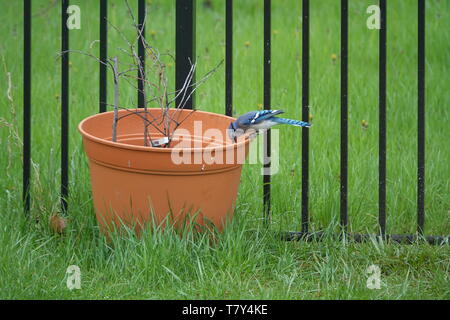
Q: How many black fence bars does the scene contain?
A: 11